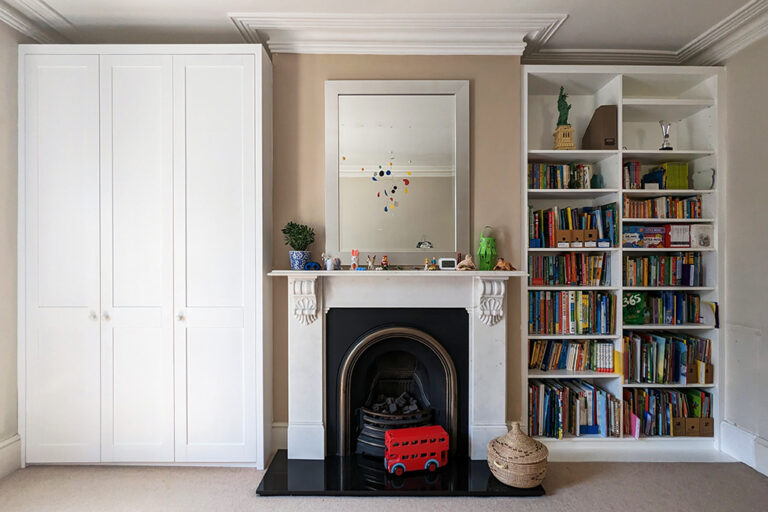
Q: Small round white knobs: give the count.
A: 3